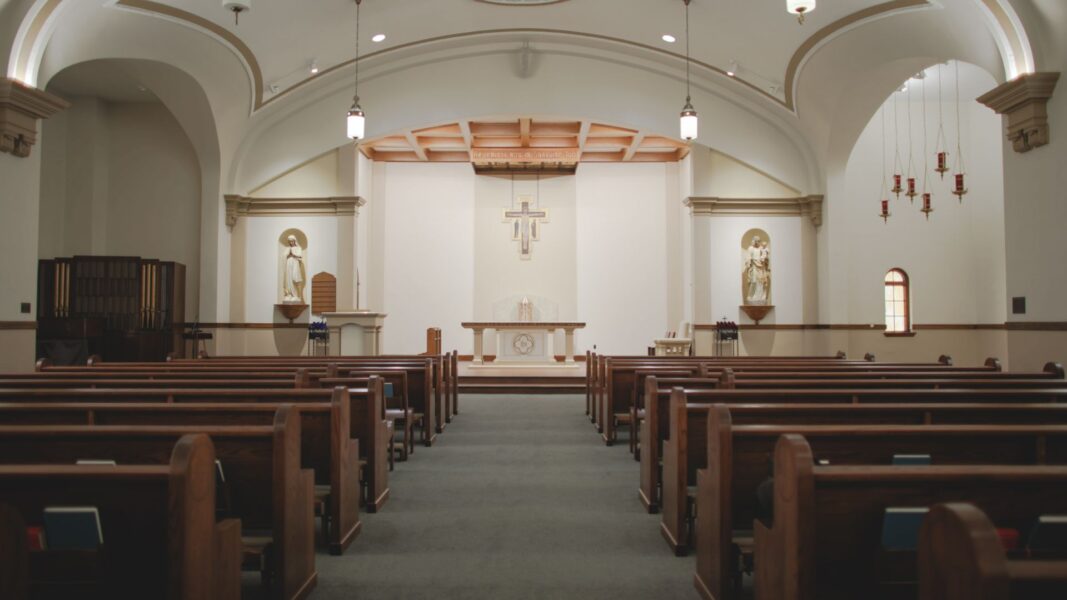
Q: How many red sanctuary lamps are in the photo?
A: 6